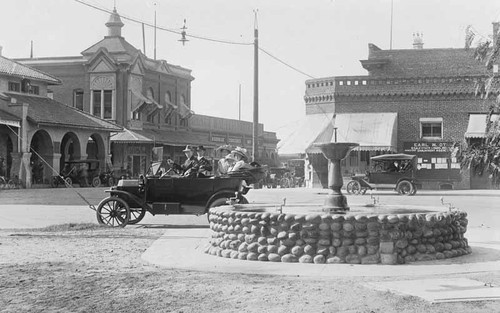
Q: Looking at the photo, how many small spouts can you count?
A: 4